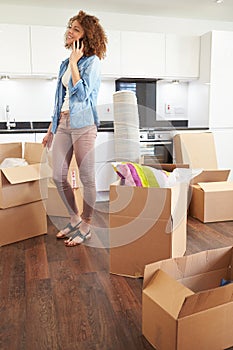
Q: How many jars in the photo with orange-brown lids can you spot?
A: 0